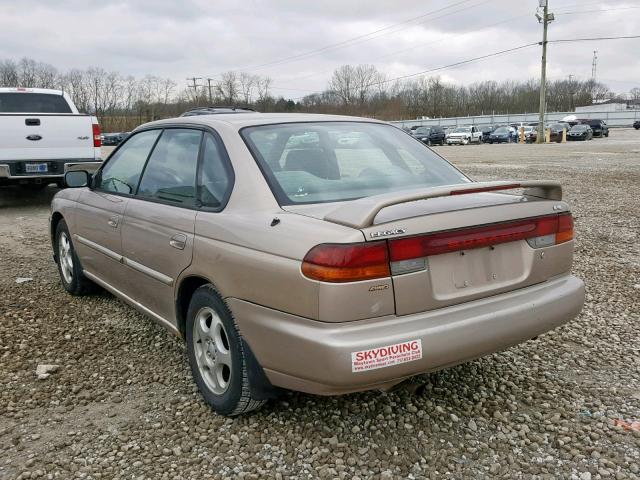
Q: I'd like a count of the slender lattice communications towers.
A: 1